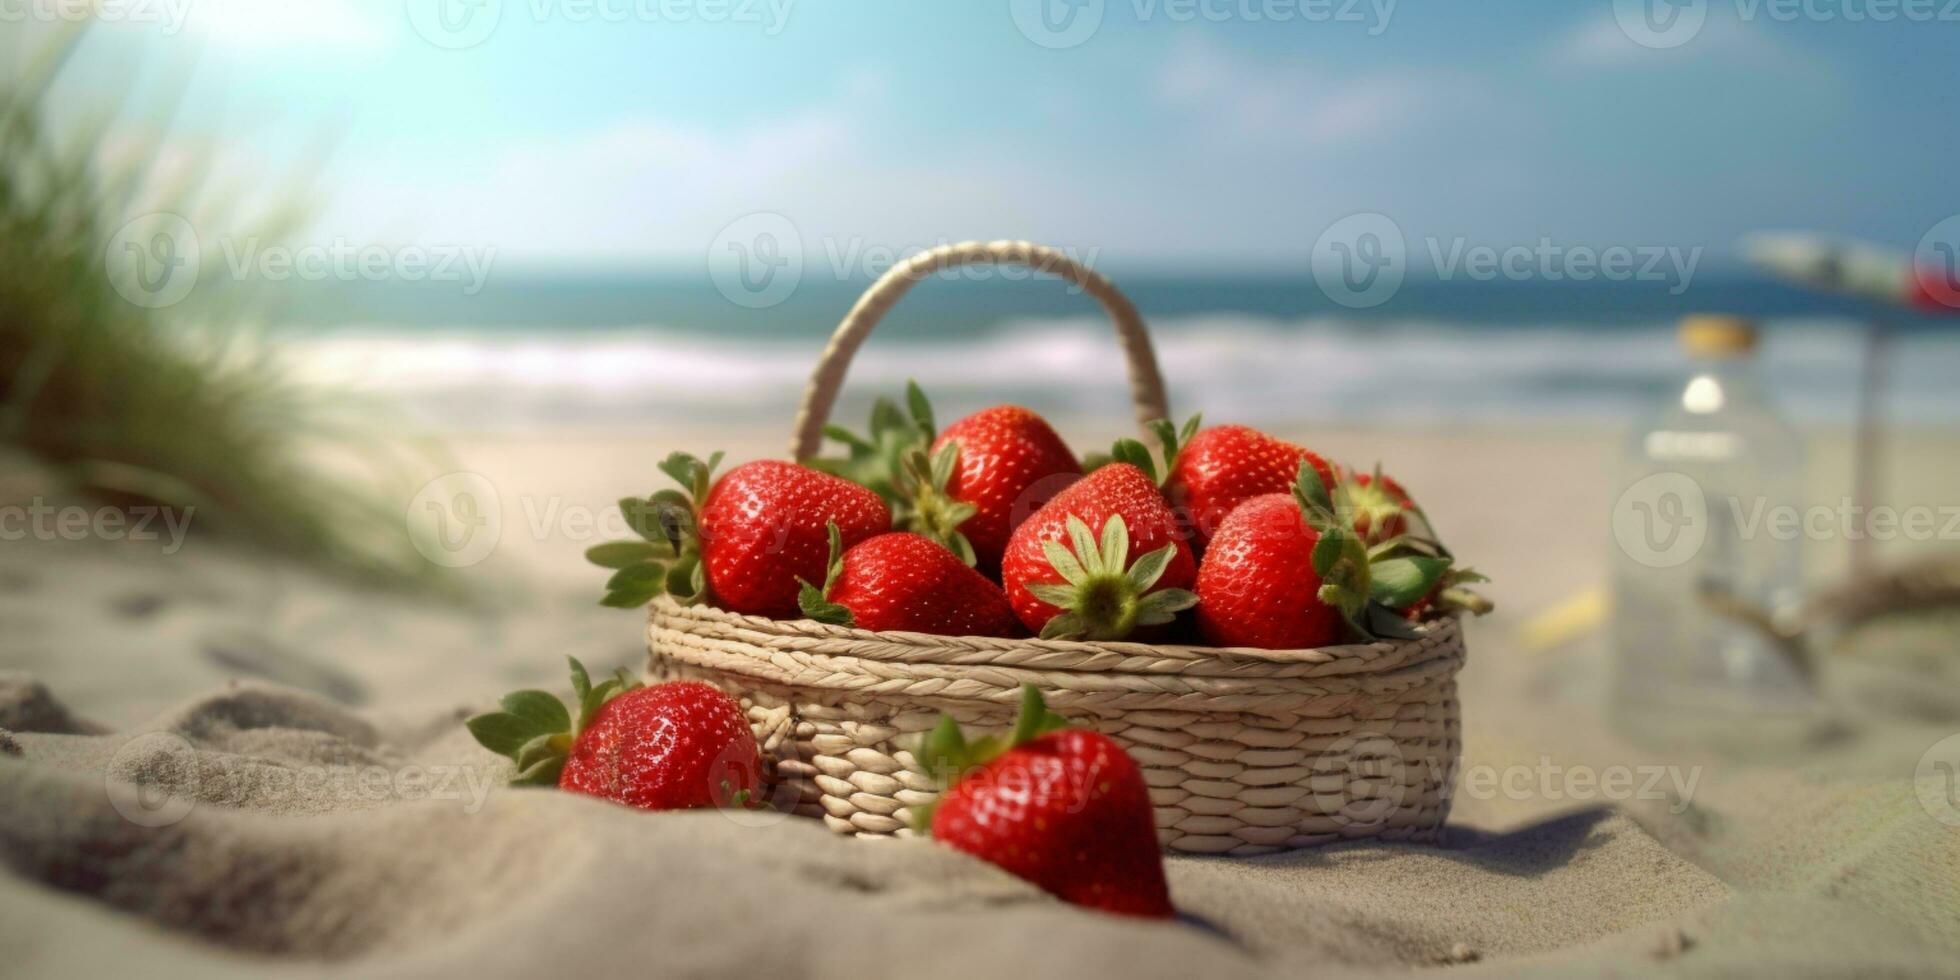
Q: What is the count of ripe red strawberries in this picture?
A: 9